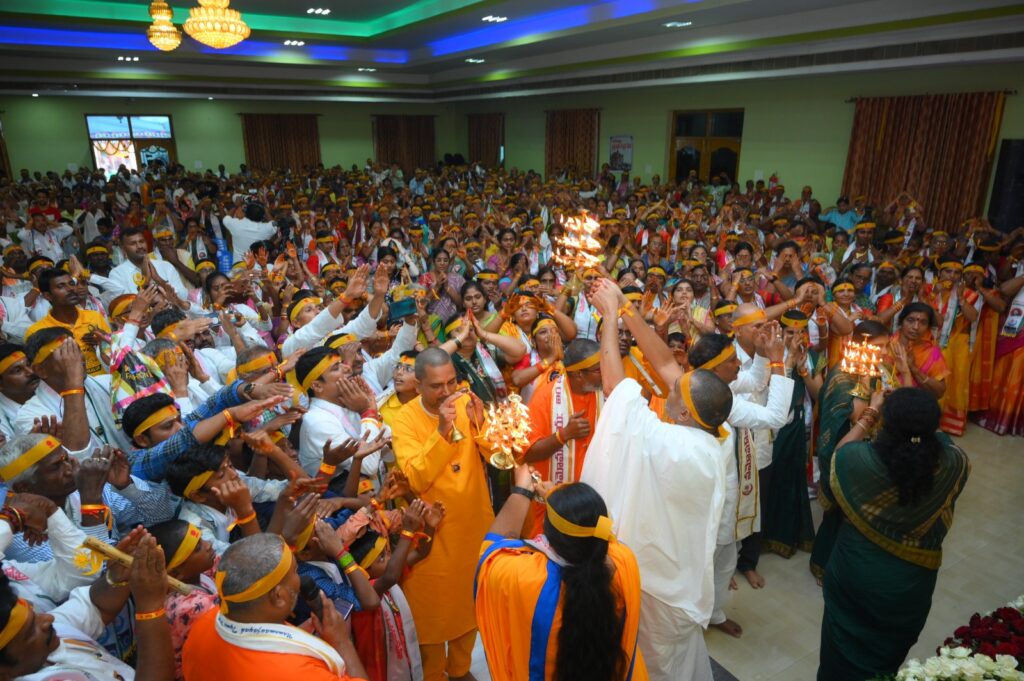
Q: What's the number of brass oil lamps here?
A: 3